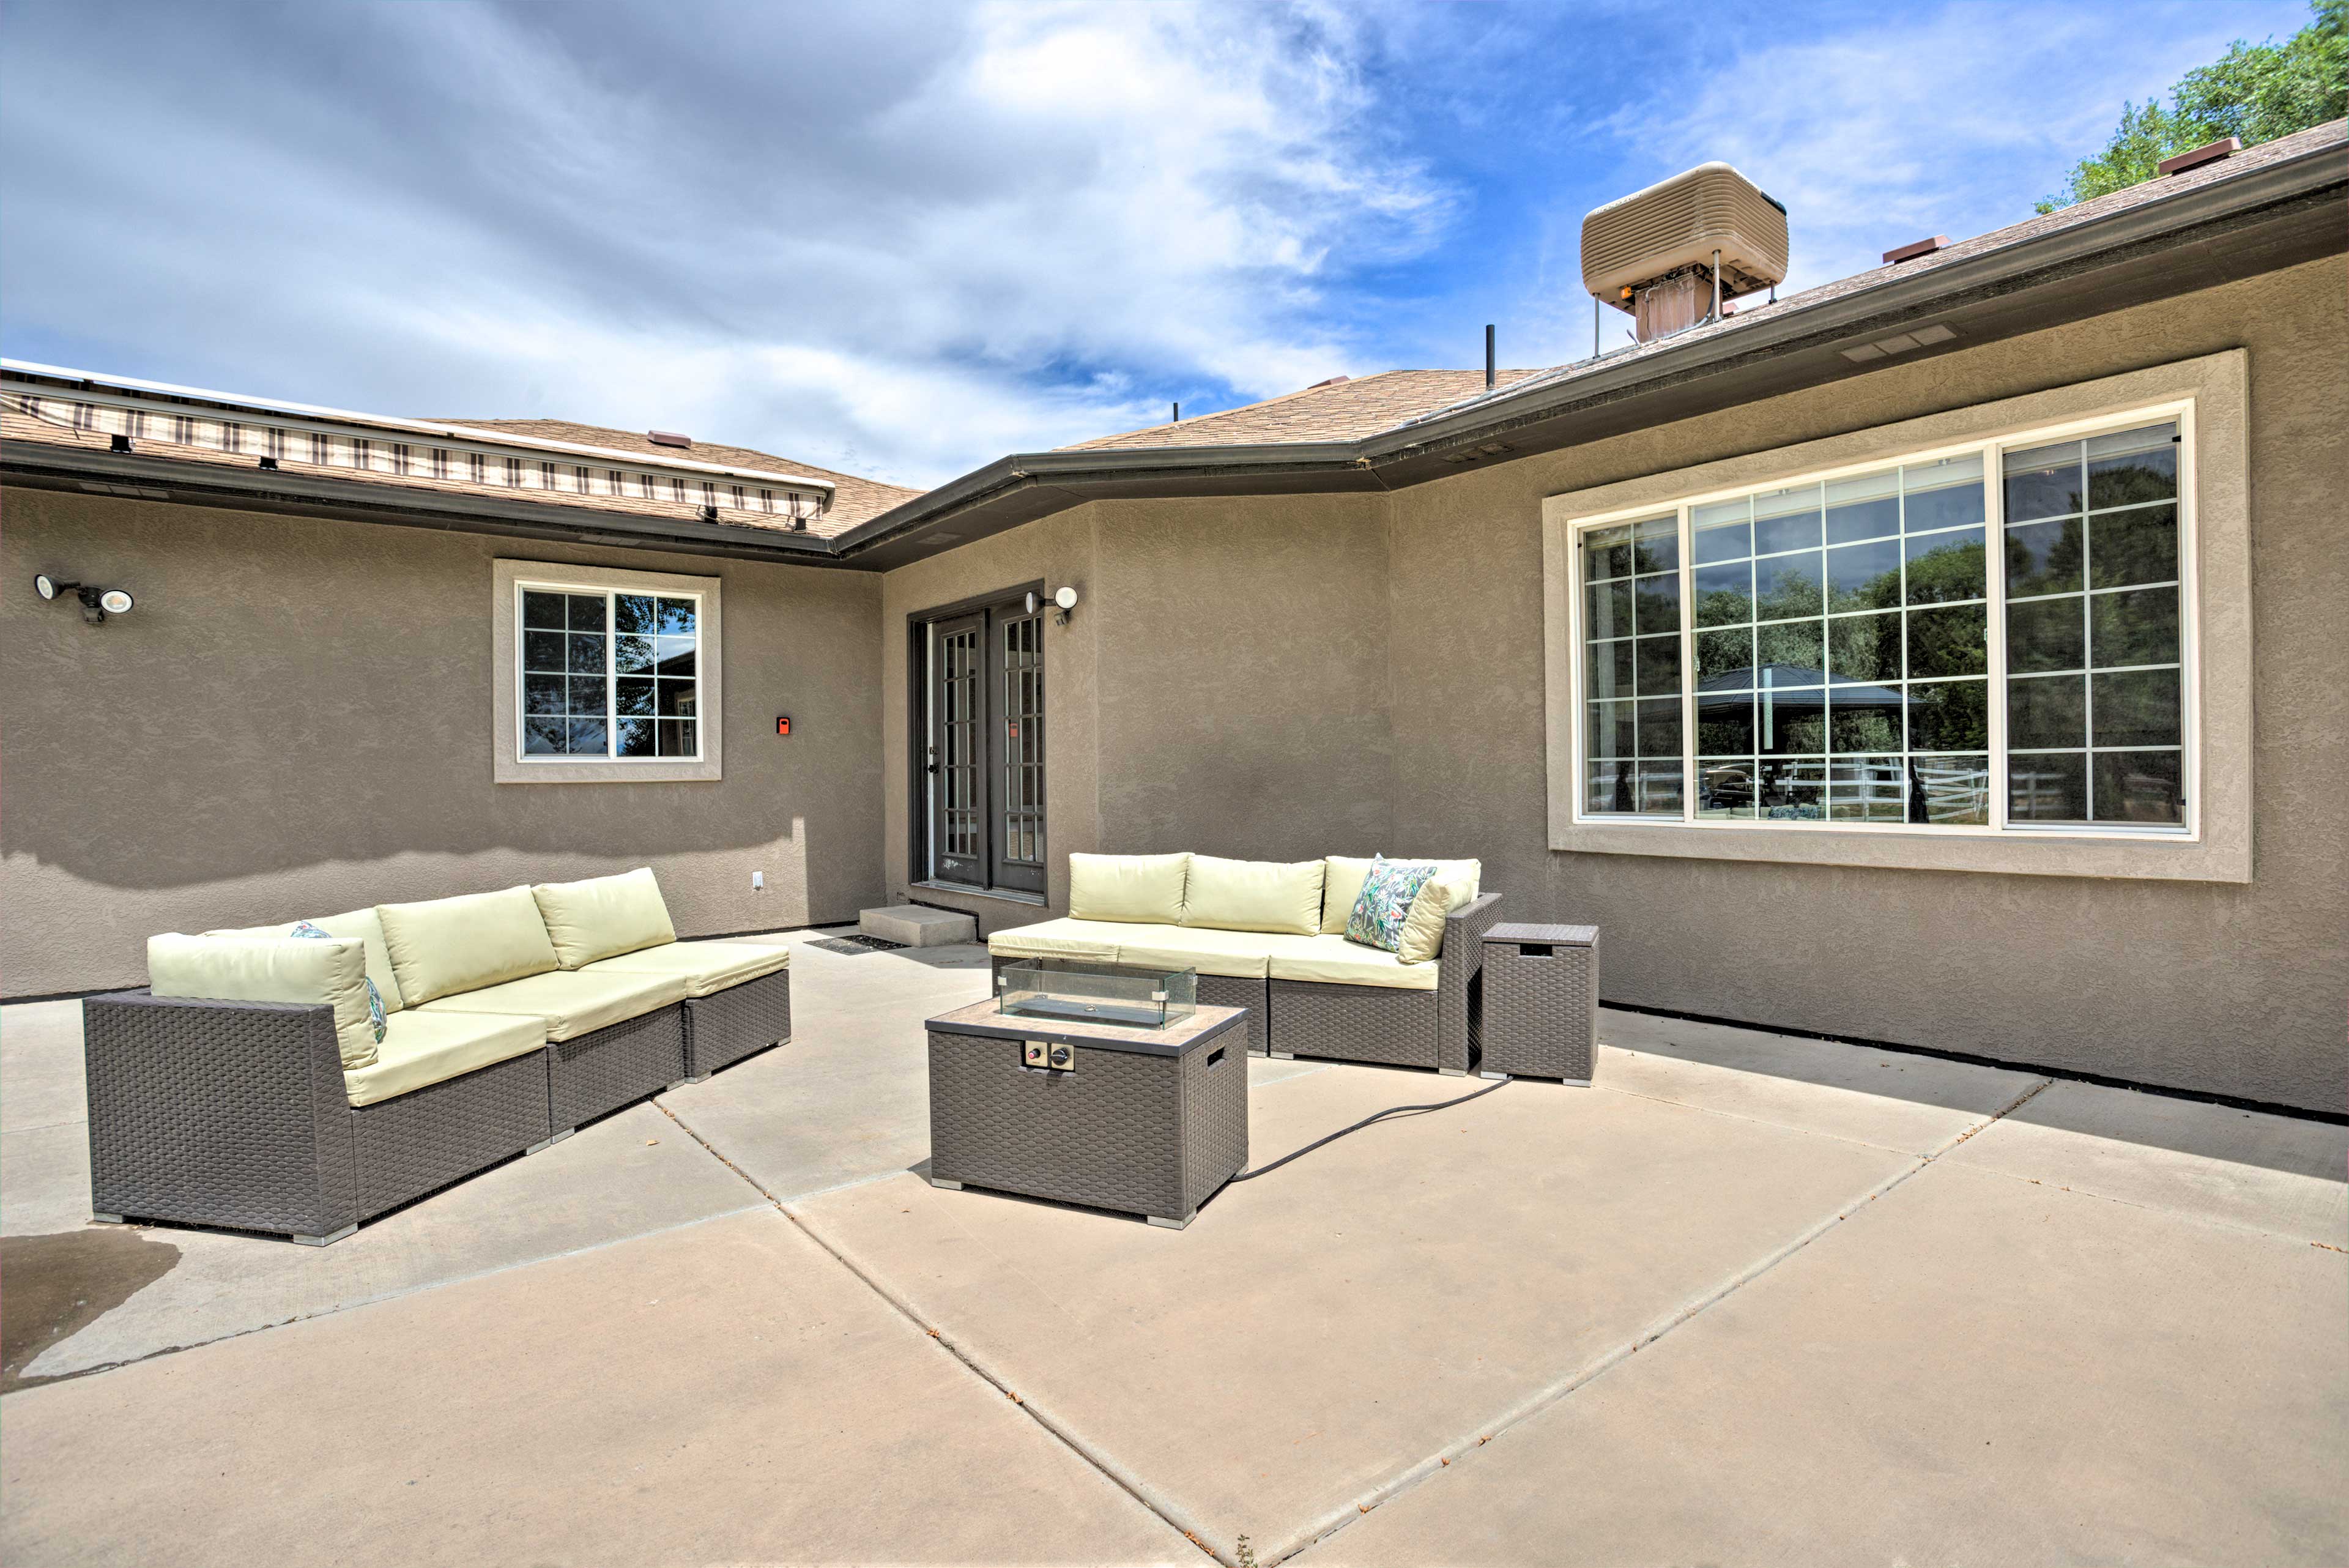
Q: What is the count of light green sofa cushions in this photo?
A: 14